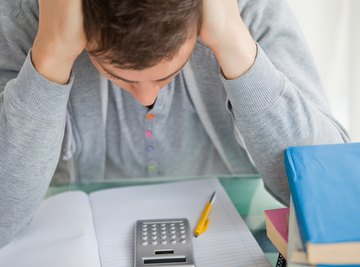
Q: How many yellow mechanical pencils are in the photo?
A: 1